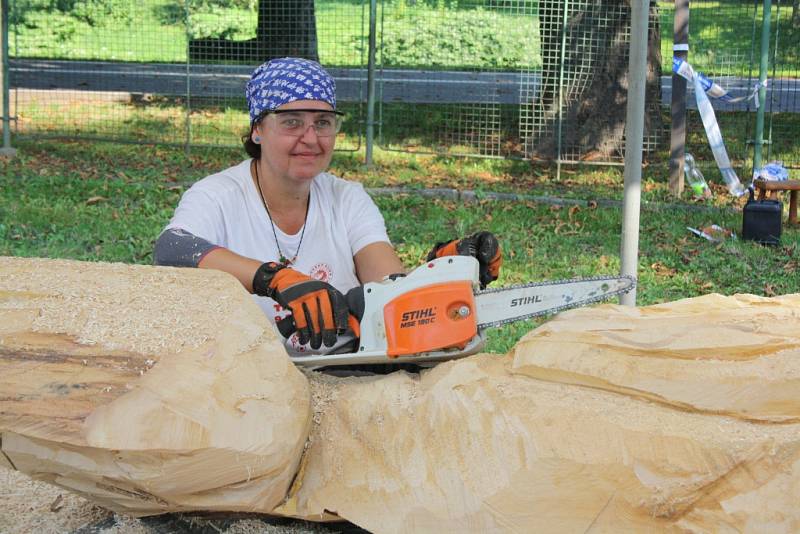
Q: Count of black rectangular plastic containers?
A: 1